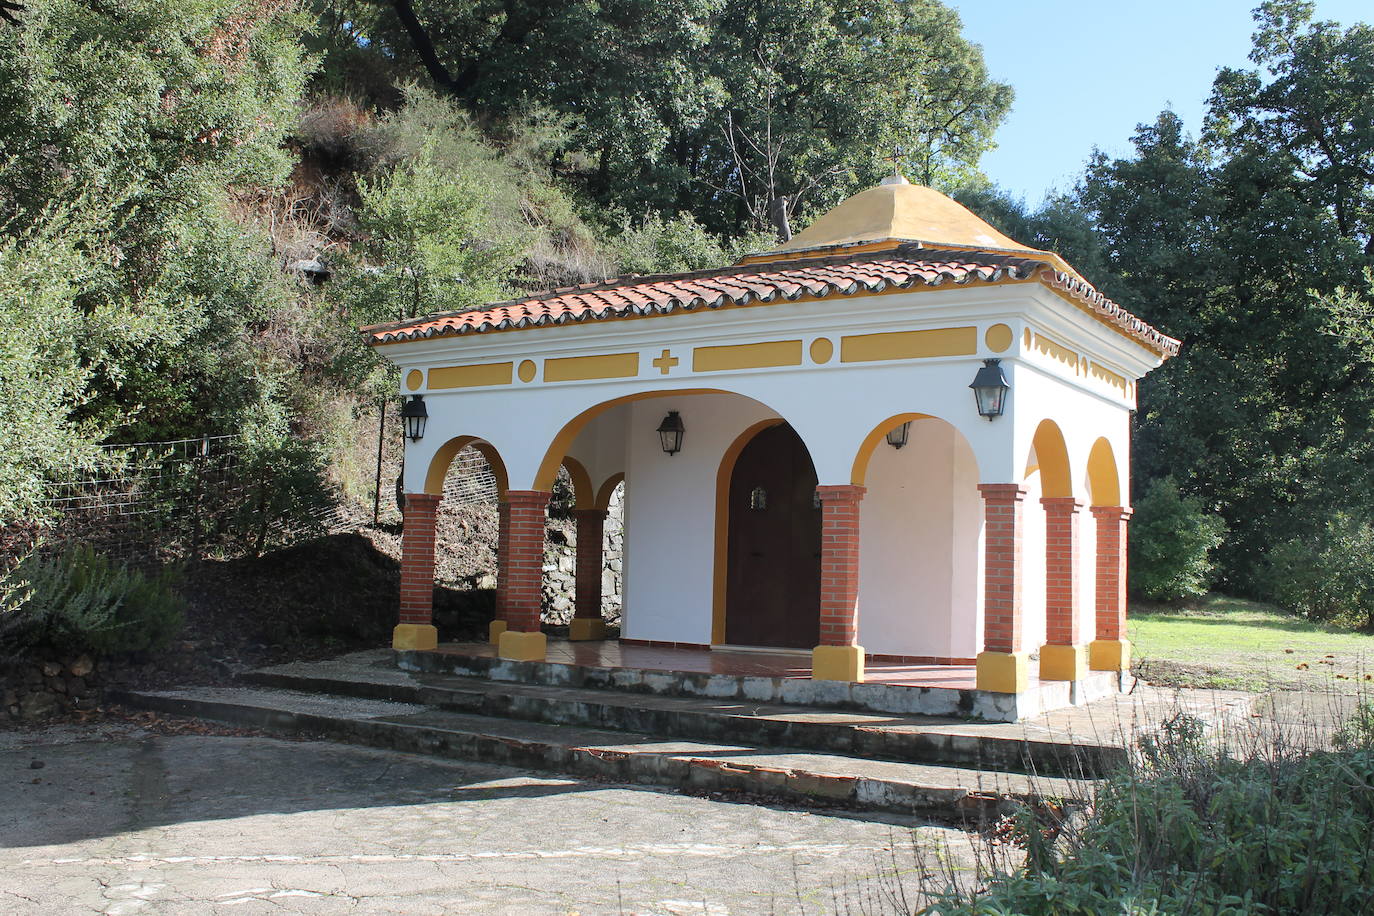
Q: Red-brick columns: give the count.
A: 8